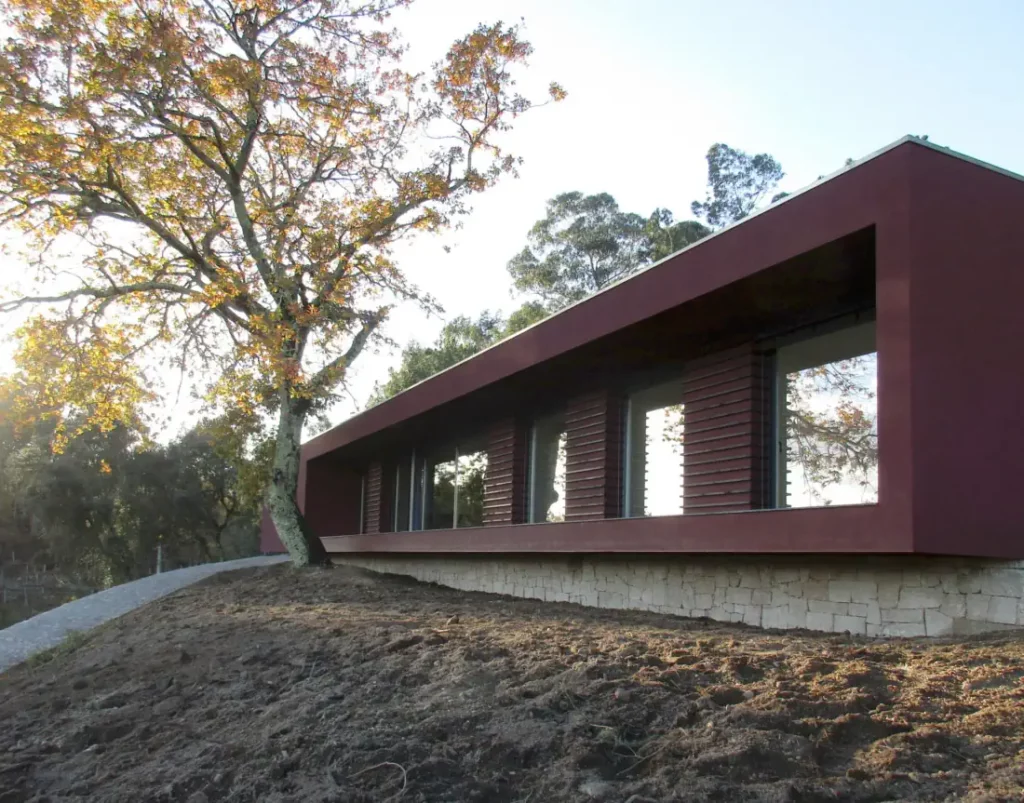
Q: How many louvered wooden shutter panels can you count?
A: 4